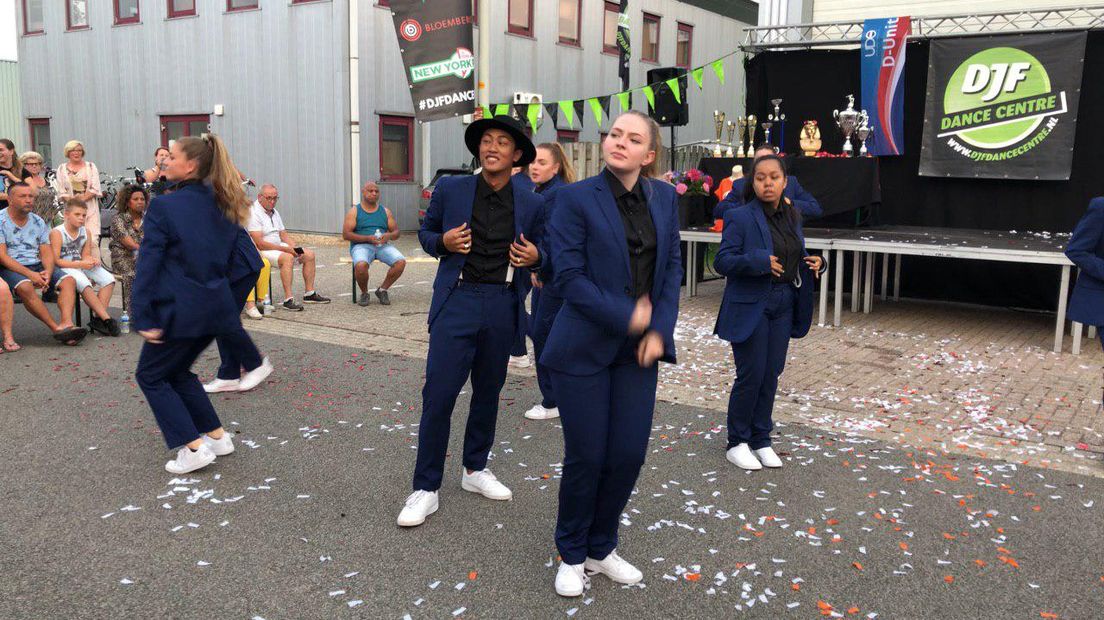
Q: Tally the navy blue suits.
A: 9